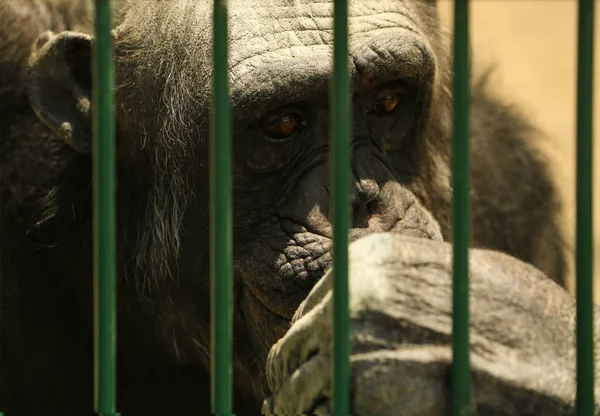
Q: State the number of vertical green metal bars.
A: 5